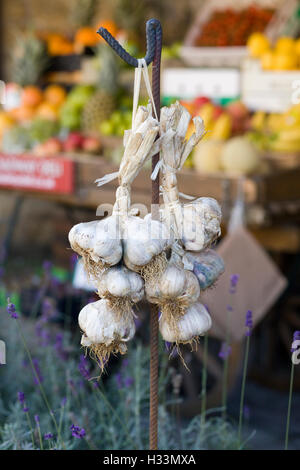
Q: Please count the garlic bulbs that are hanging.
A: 8